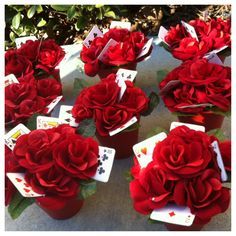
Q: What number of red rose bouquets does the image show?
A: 8